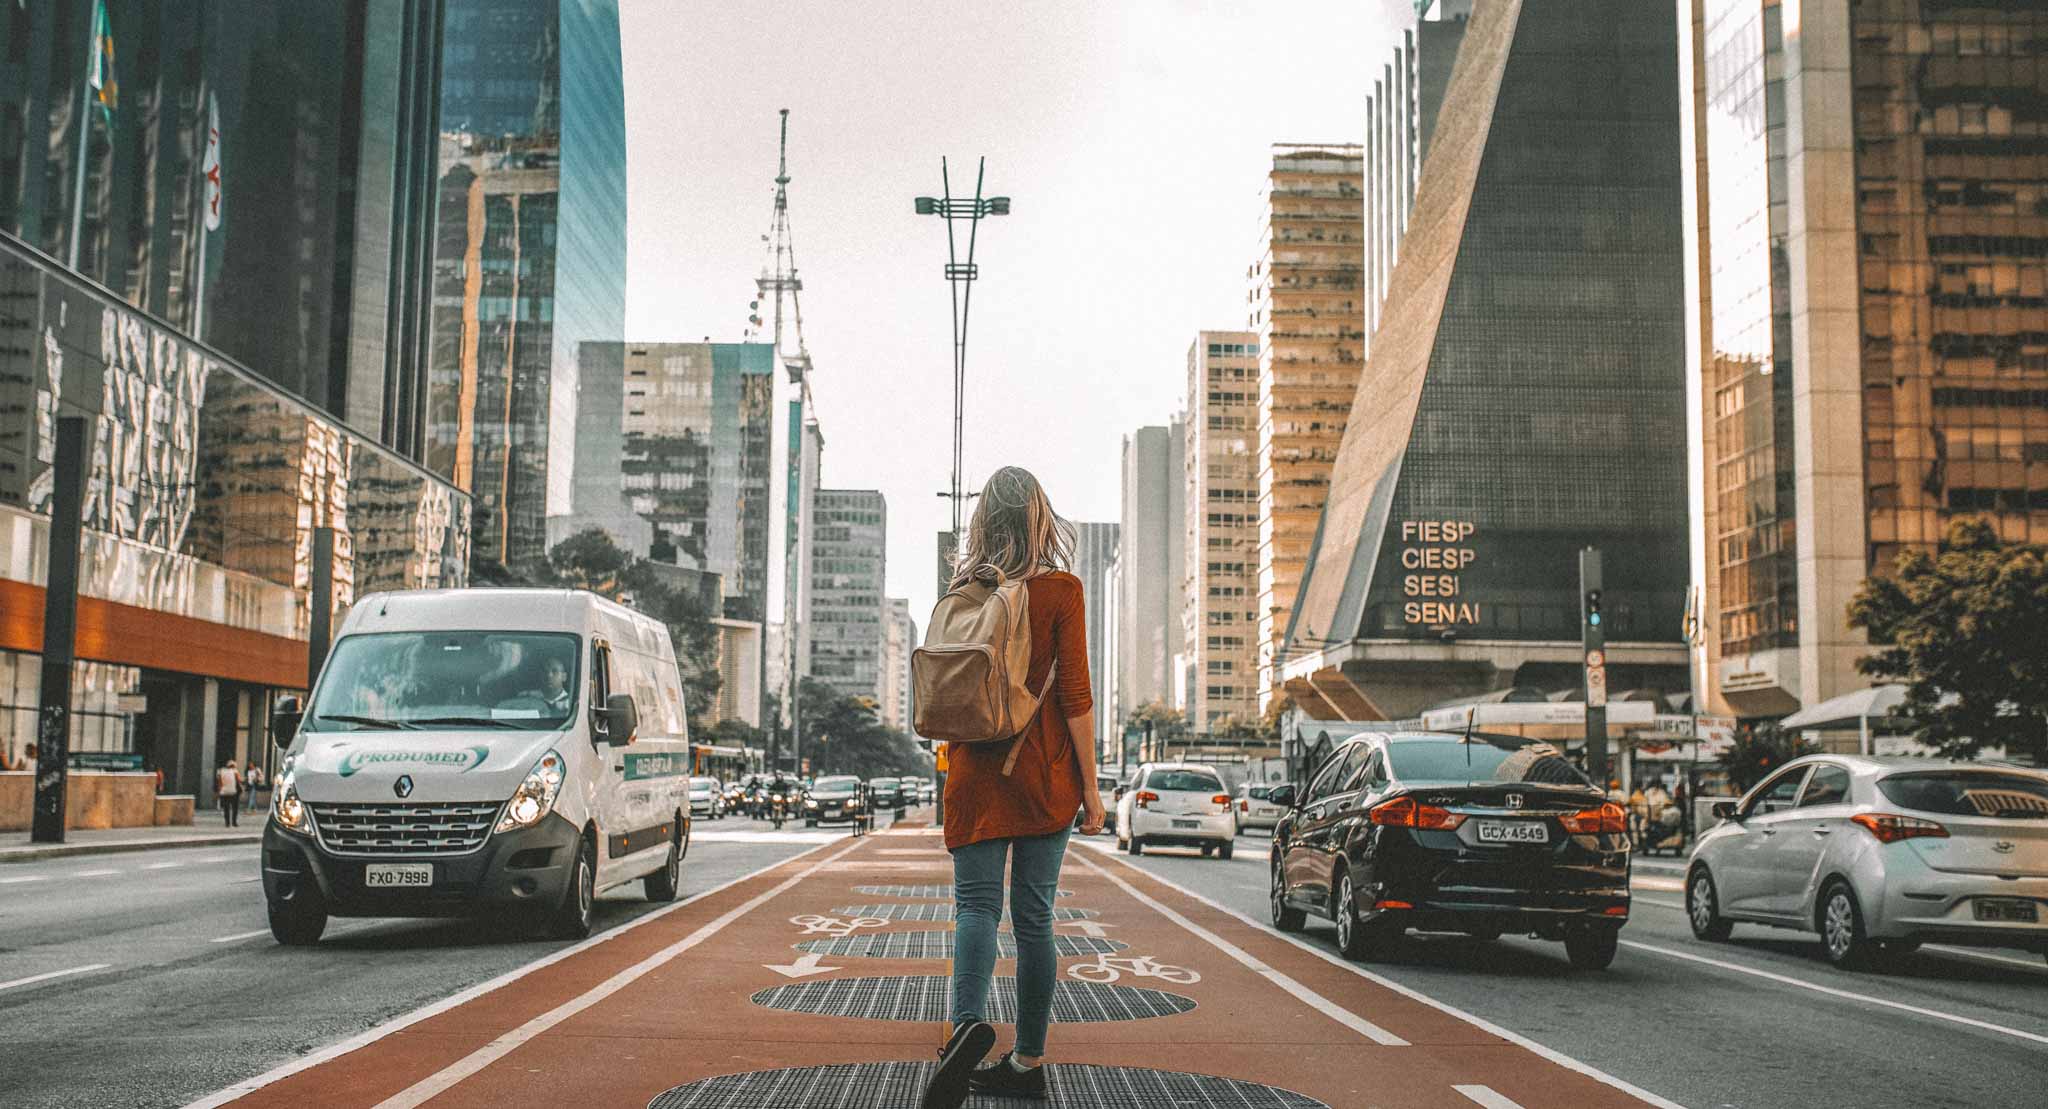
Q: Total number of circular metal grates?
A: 5